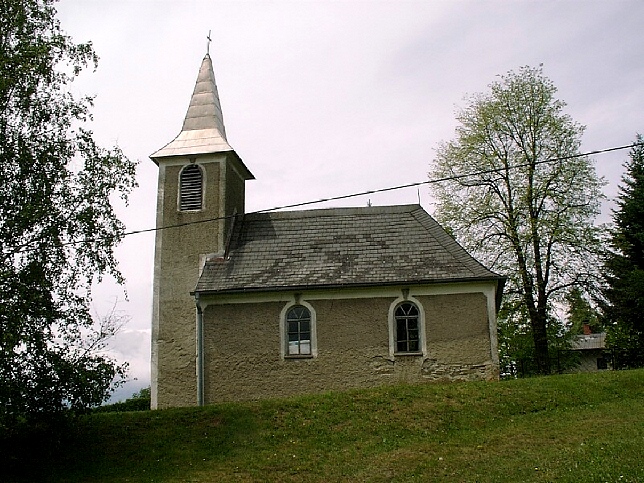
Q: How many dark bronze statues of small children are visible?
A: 0